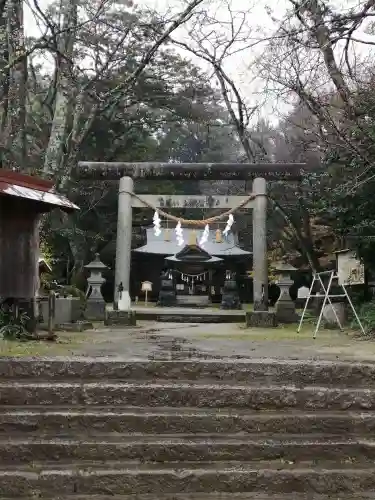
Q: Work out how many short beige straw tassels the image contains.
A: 3